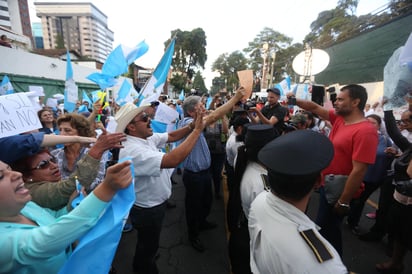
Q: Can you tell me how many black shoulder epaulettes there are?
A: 2